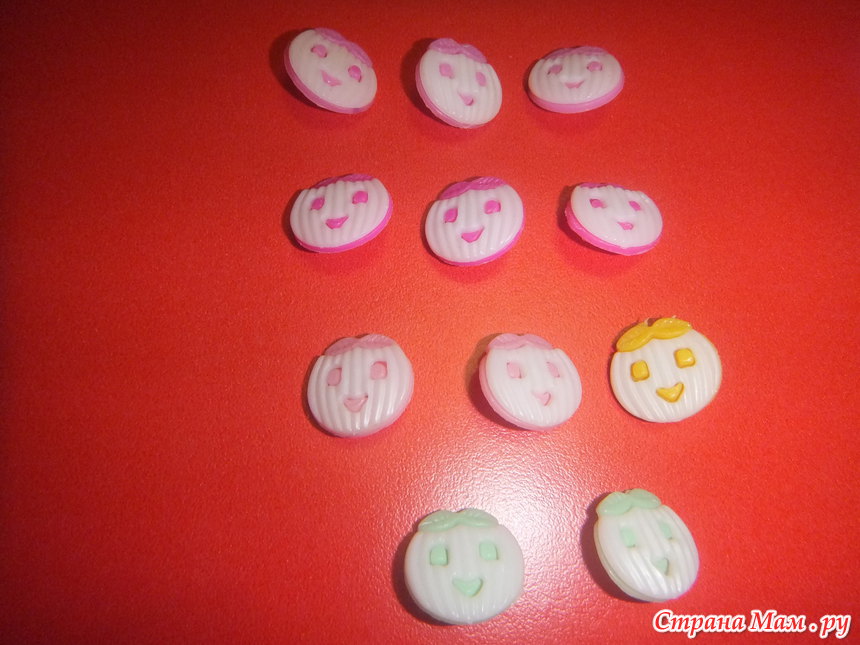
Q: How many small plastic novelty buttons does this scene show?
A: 11